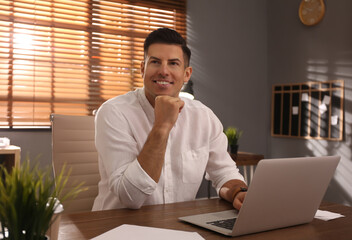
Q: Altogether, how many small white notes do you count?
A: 5